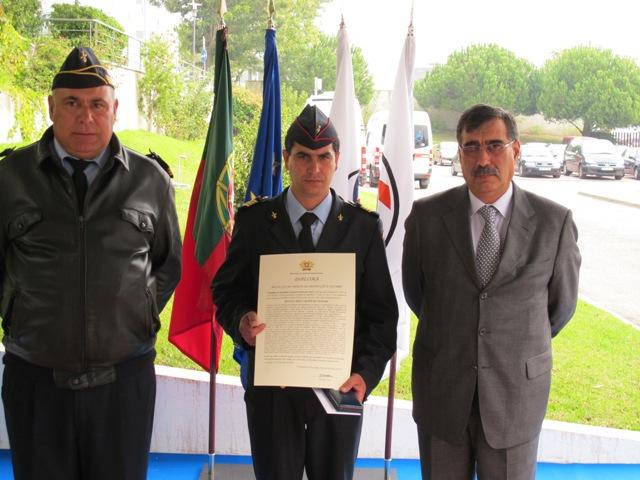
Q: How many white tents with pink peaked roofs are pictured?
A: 0